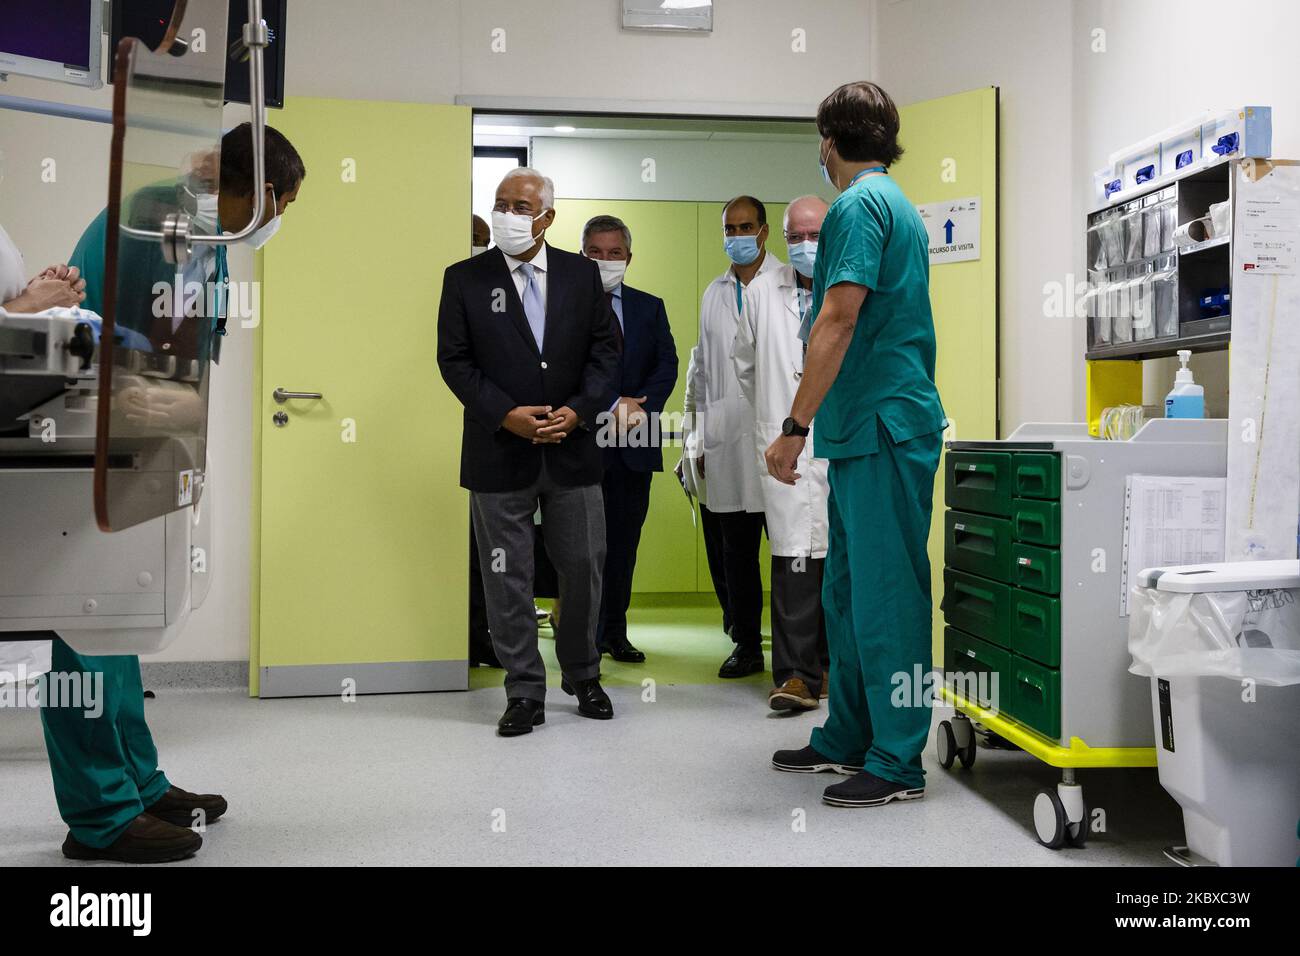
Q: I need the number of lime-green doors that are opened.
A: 2